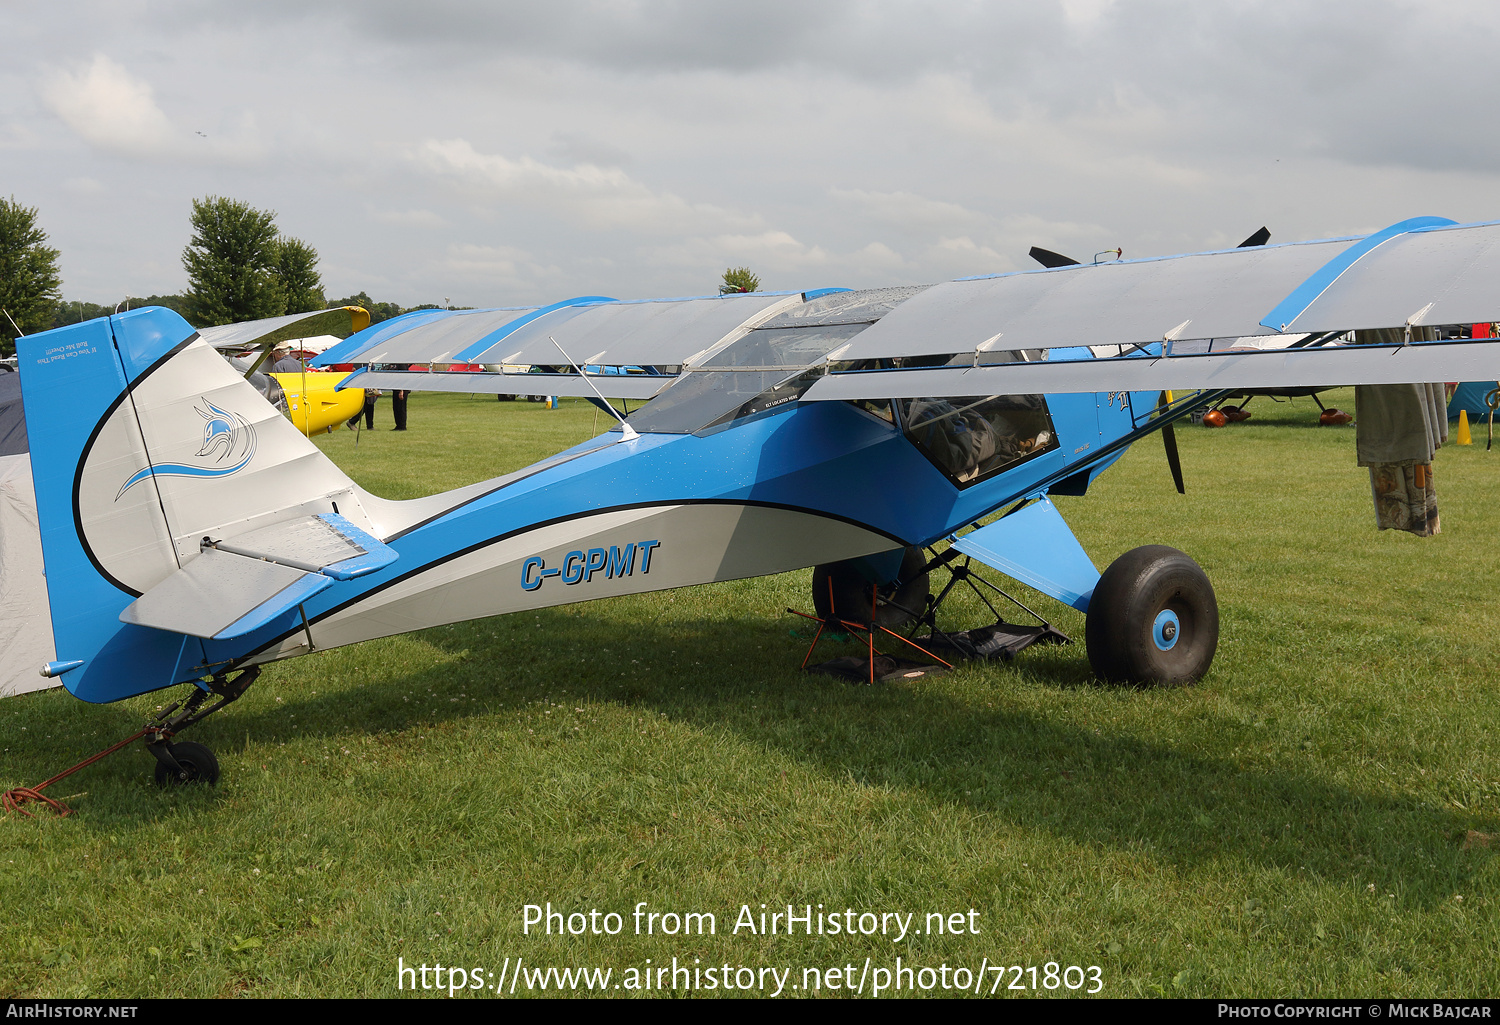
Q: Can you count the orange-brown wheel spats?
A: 3